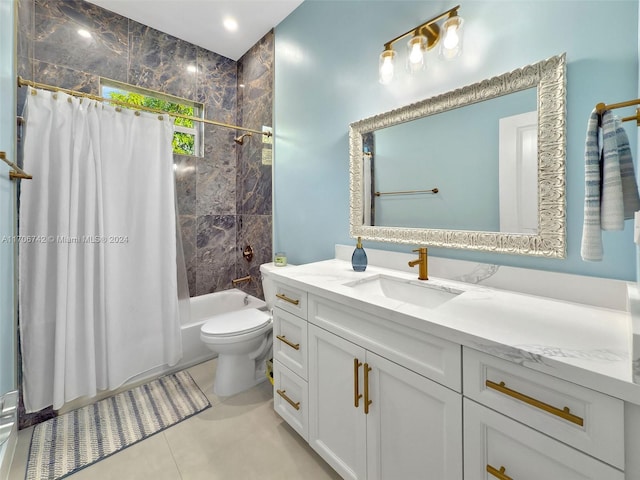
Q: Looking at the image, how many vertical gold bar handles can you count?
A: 2